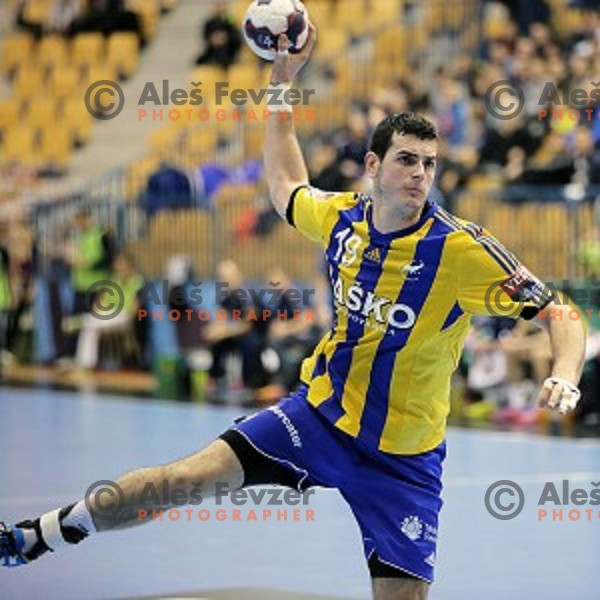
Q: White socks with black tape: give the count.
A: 1